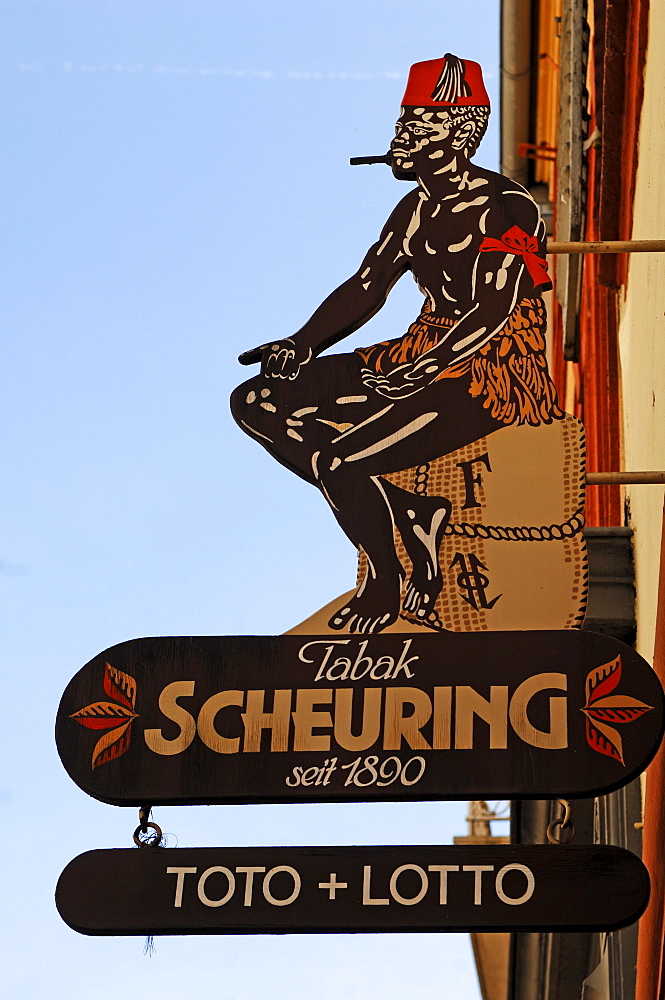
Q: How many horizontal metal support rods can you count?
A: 2